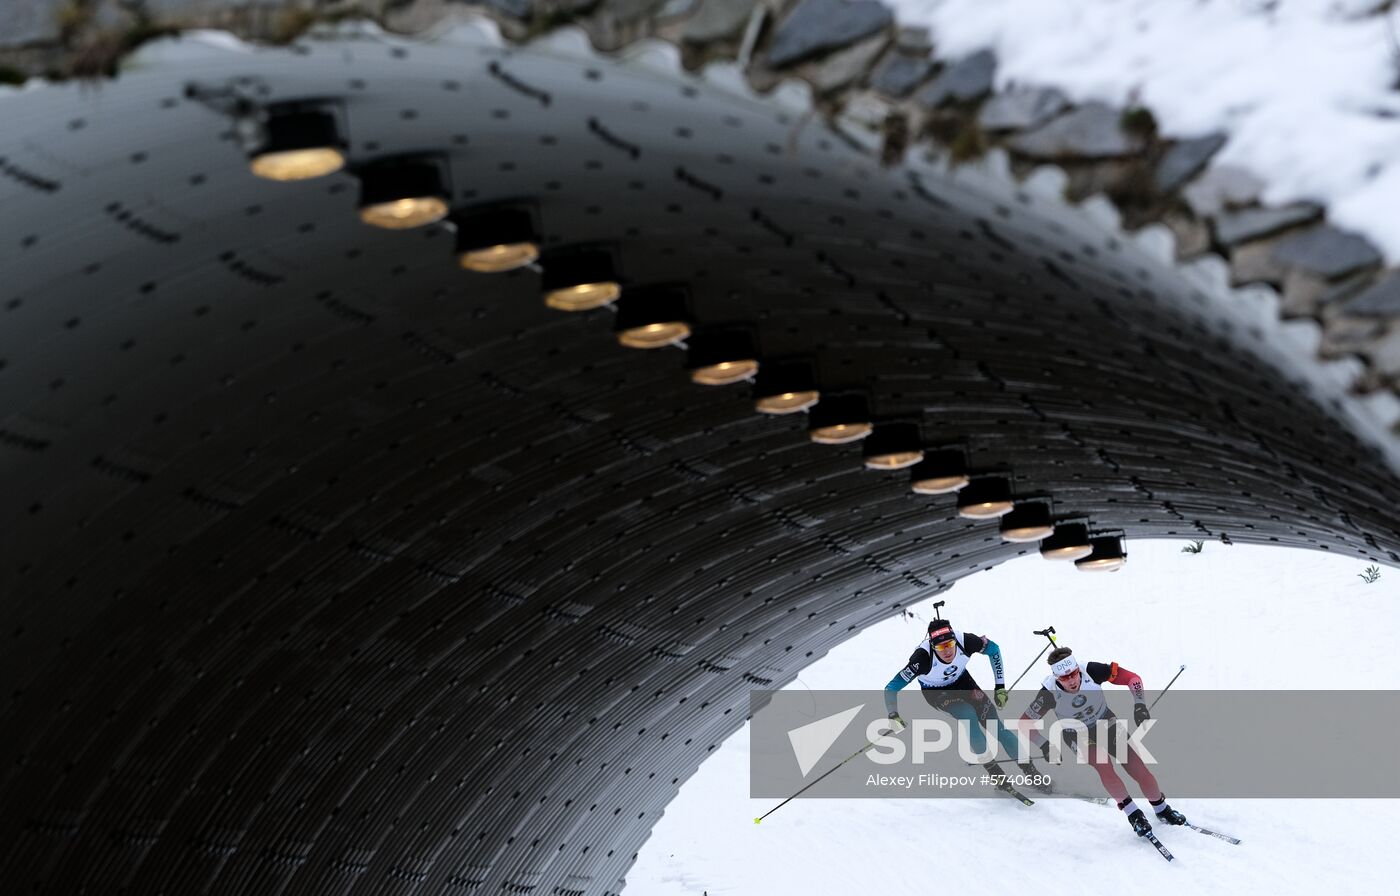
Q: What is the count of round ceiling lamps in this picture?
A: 14